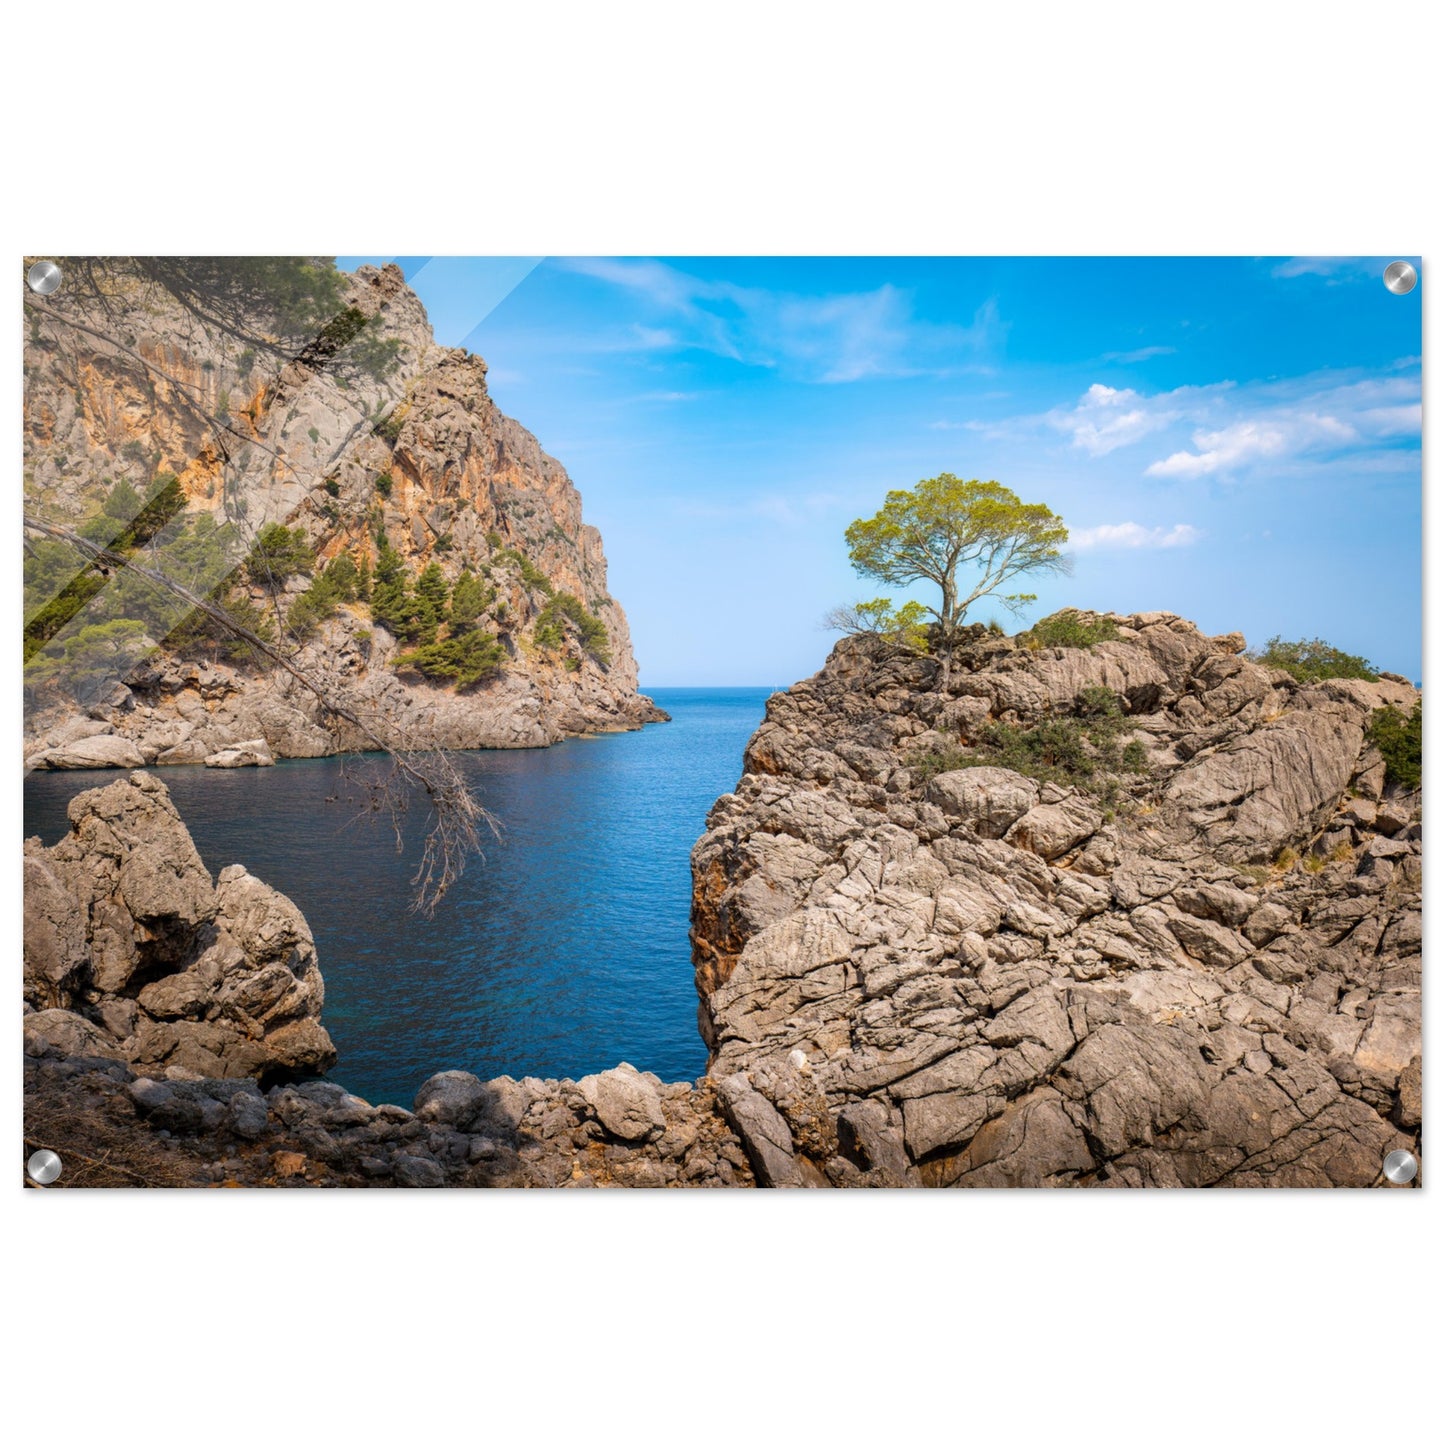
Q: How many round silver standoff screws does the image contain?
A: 4